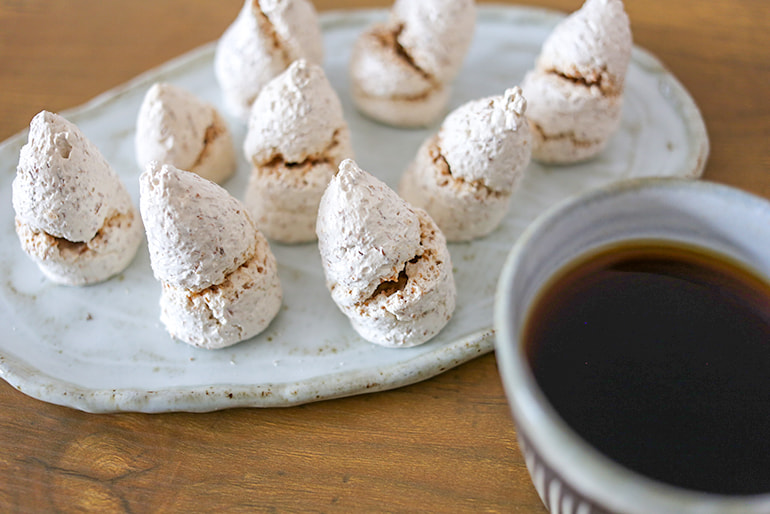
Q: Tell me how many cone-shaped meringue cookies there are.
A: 9